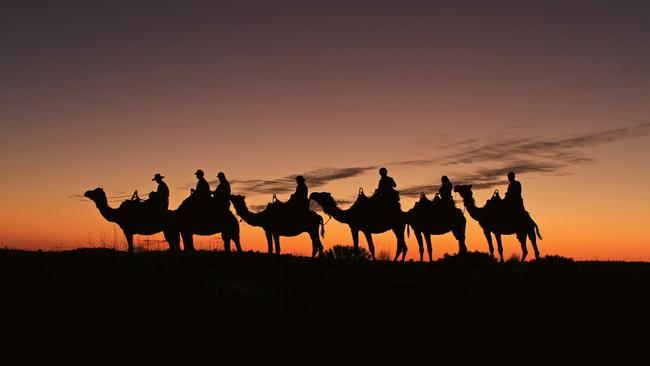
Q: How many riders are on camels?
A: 7